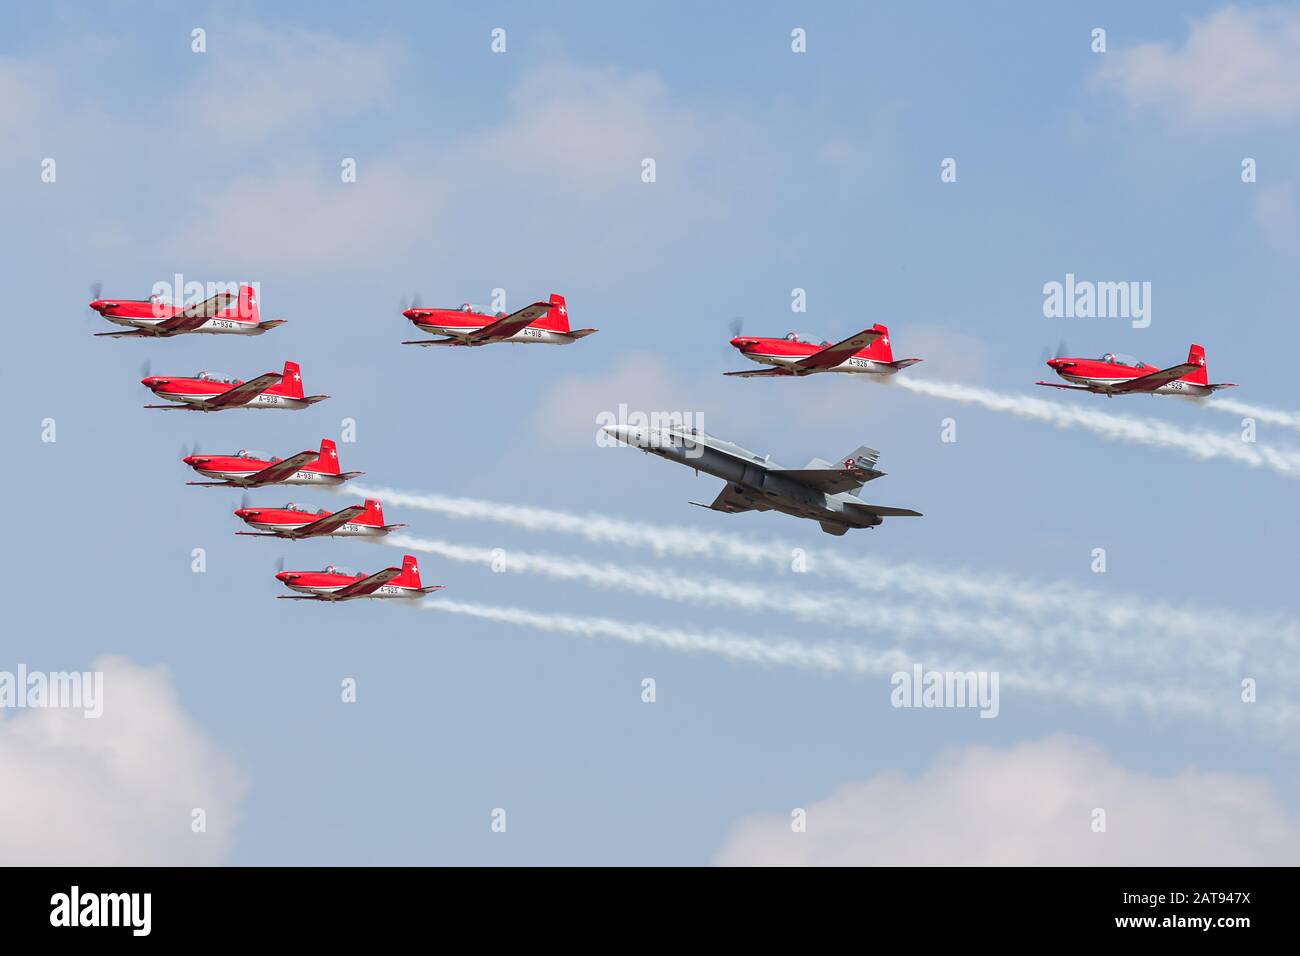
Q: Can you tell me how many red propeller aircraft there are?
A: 8